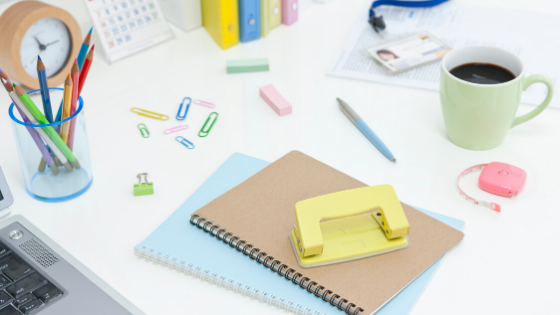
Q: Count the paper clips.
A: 7